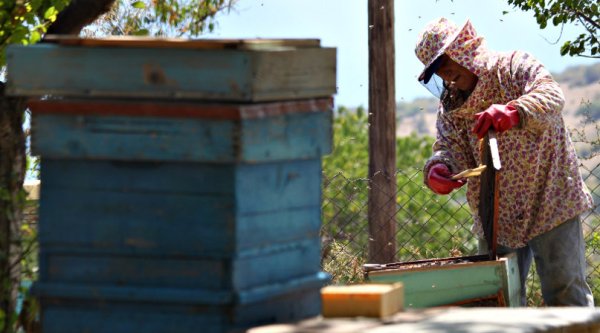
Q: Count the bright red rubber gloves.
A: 2